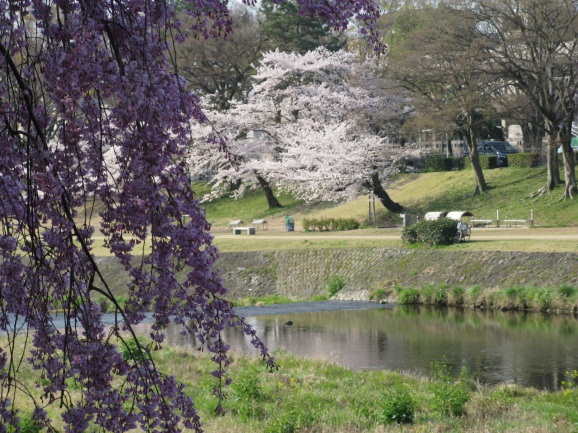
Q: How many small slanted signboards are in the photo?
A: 2